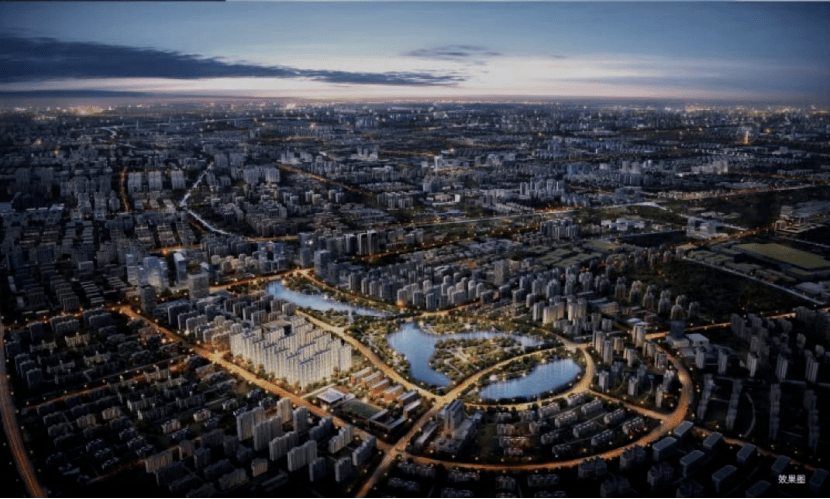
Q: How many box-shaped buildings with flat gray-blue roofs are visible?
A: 9